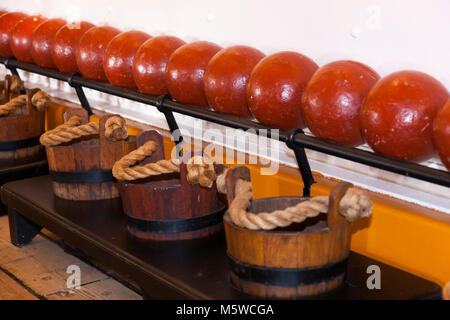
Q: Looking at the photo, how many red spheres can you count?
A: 13